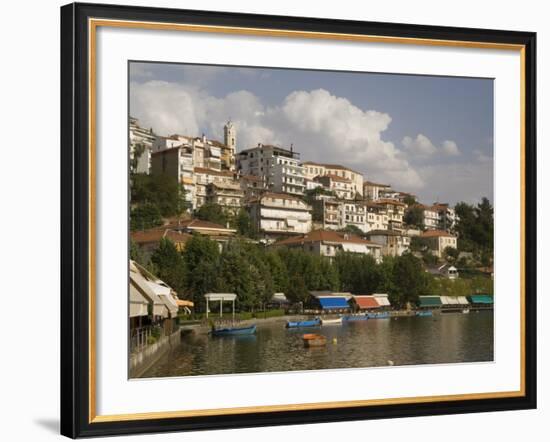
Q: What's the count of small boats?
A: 7